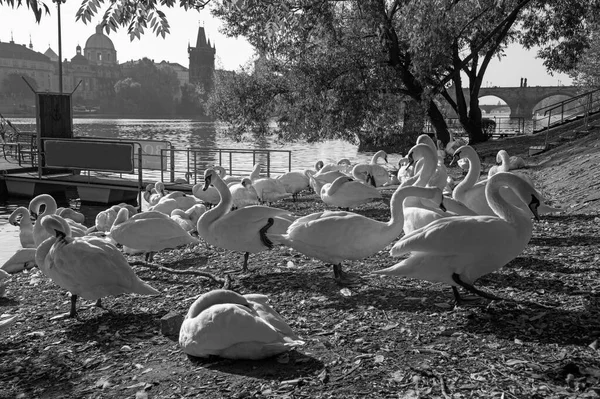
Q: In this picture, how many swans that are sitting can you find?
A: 1